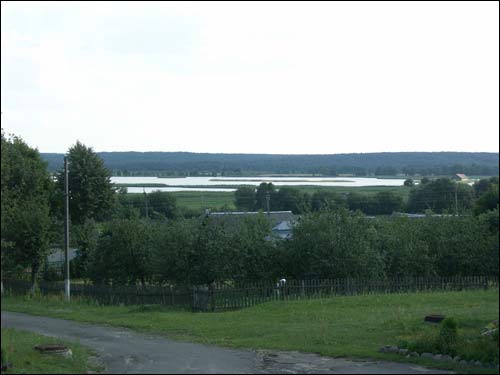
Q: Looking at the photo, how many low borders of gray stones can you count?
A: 1